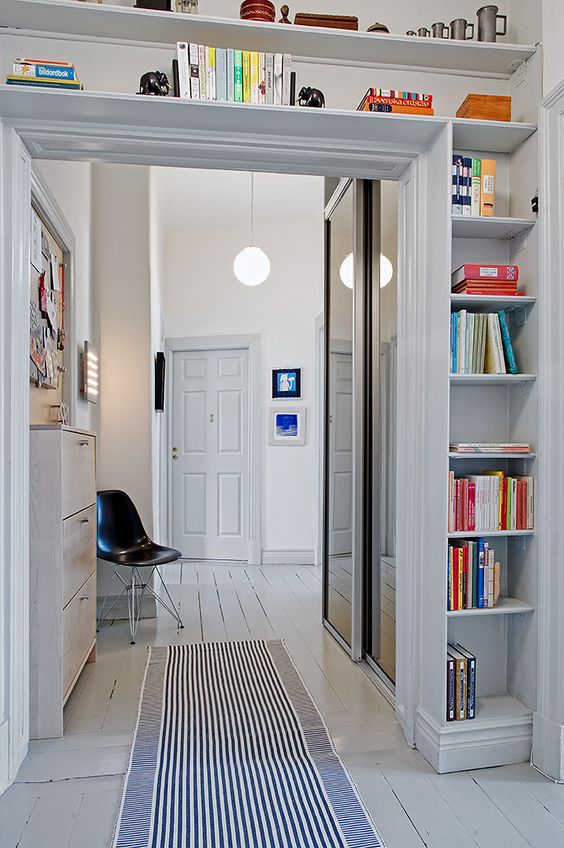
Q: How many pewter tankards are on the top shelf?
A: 5